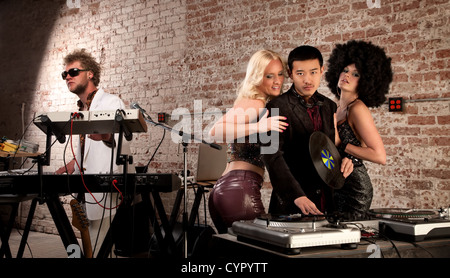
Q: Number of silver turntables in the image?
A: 2